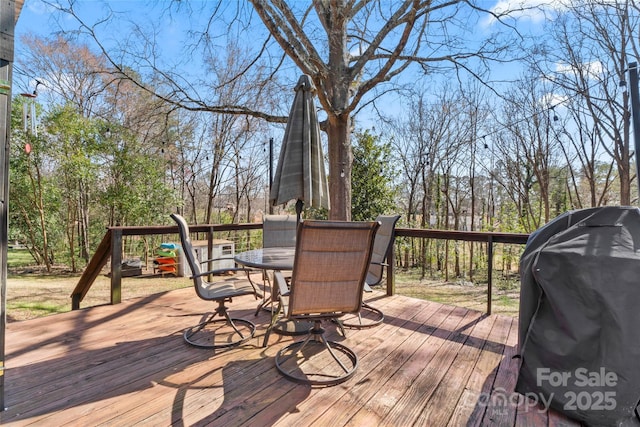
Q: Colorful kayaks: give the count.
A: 4